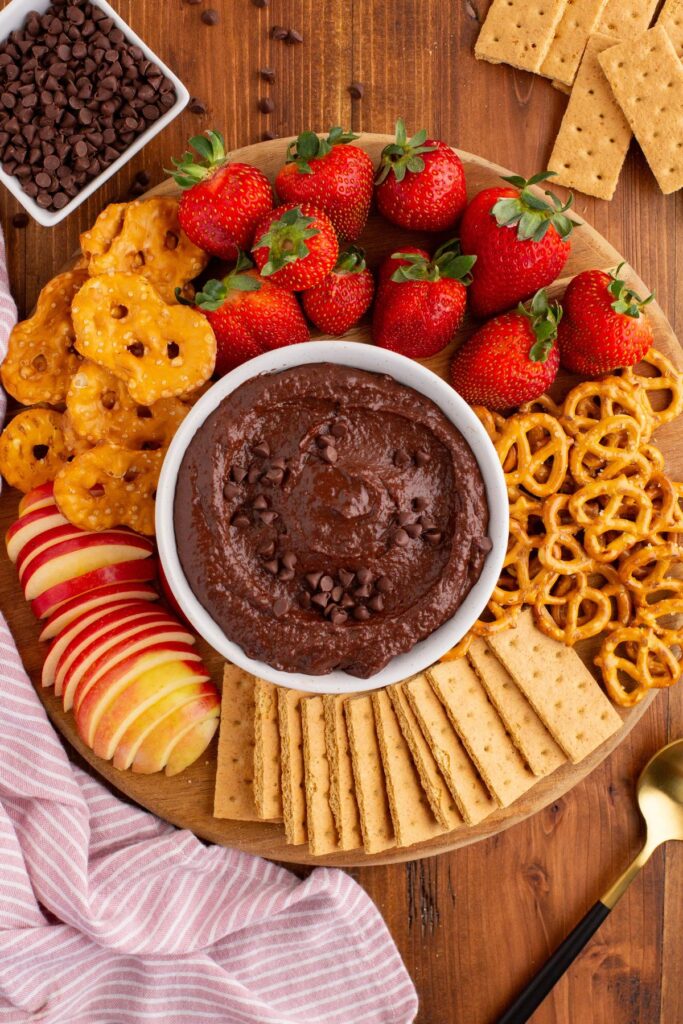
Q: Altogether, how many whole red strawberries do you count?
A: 10